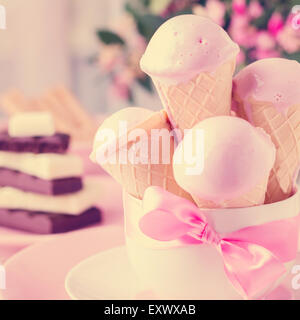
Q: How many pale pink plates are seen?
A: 2